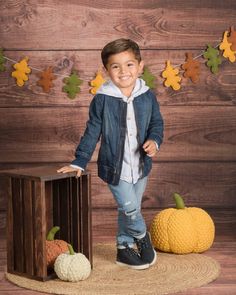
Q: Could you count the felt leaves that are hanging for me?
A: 11